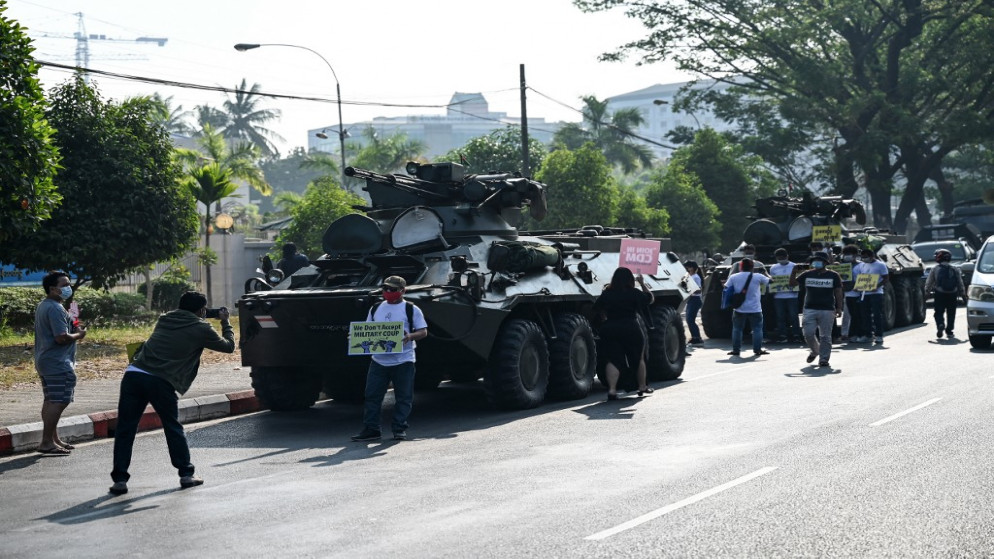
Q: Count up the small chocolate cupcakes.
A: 0